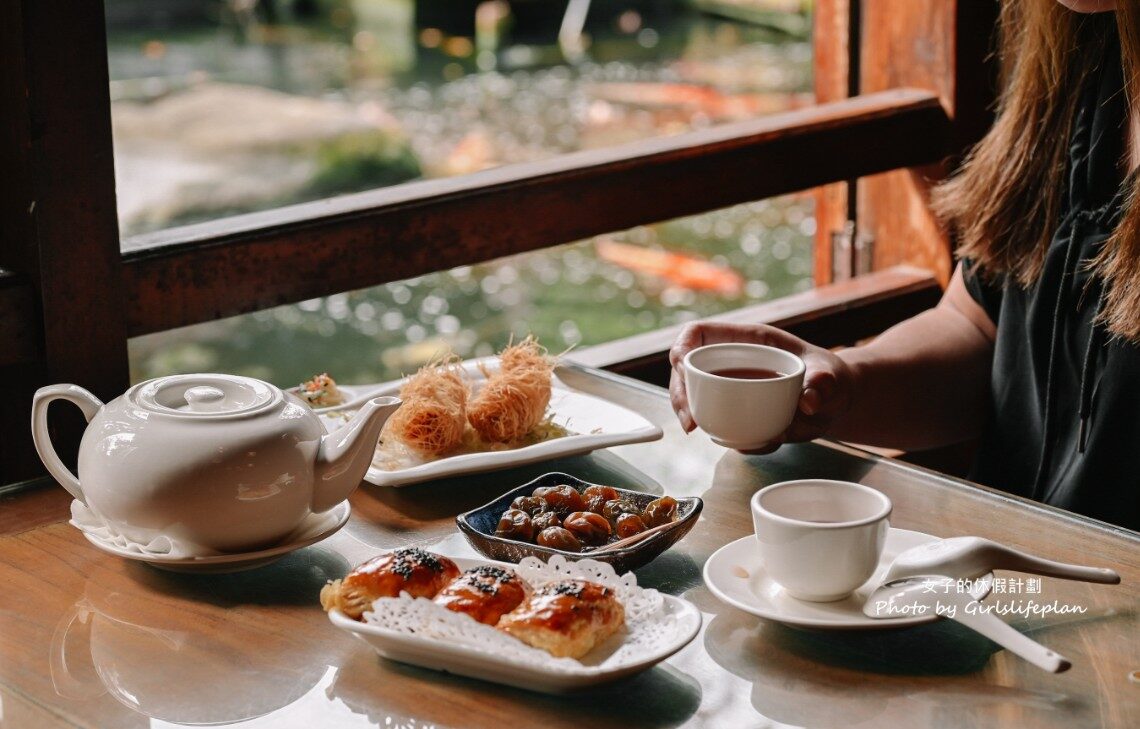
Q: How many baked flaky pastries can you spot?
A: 3